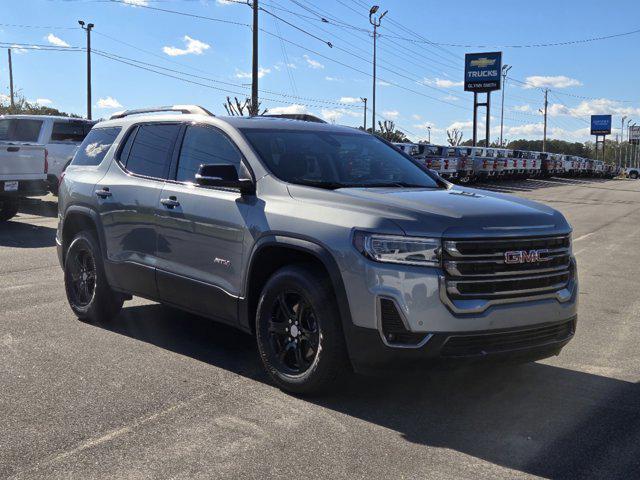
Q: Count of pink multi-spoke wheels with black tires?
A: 0